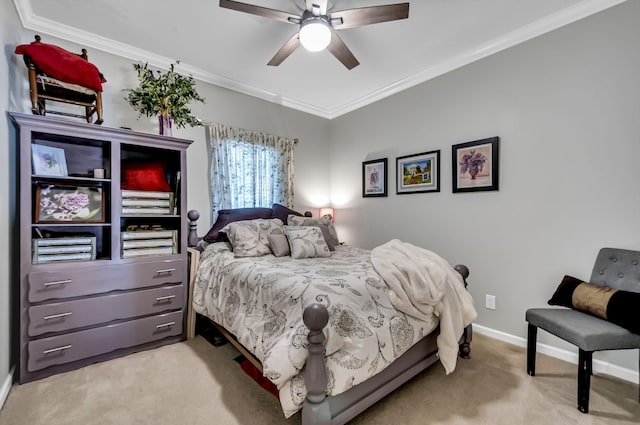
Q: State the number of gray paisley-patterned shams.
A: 2